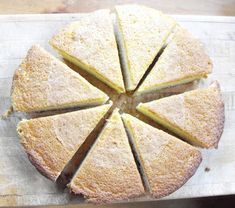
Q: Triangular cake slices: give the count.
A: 8